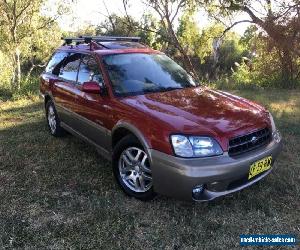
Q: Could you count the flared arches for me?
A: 2